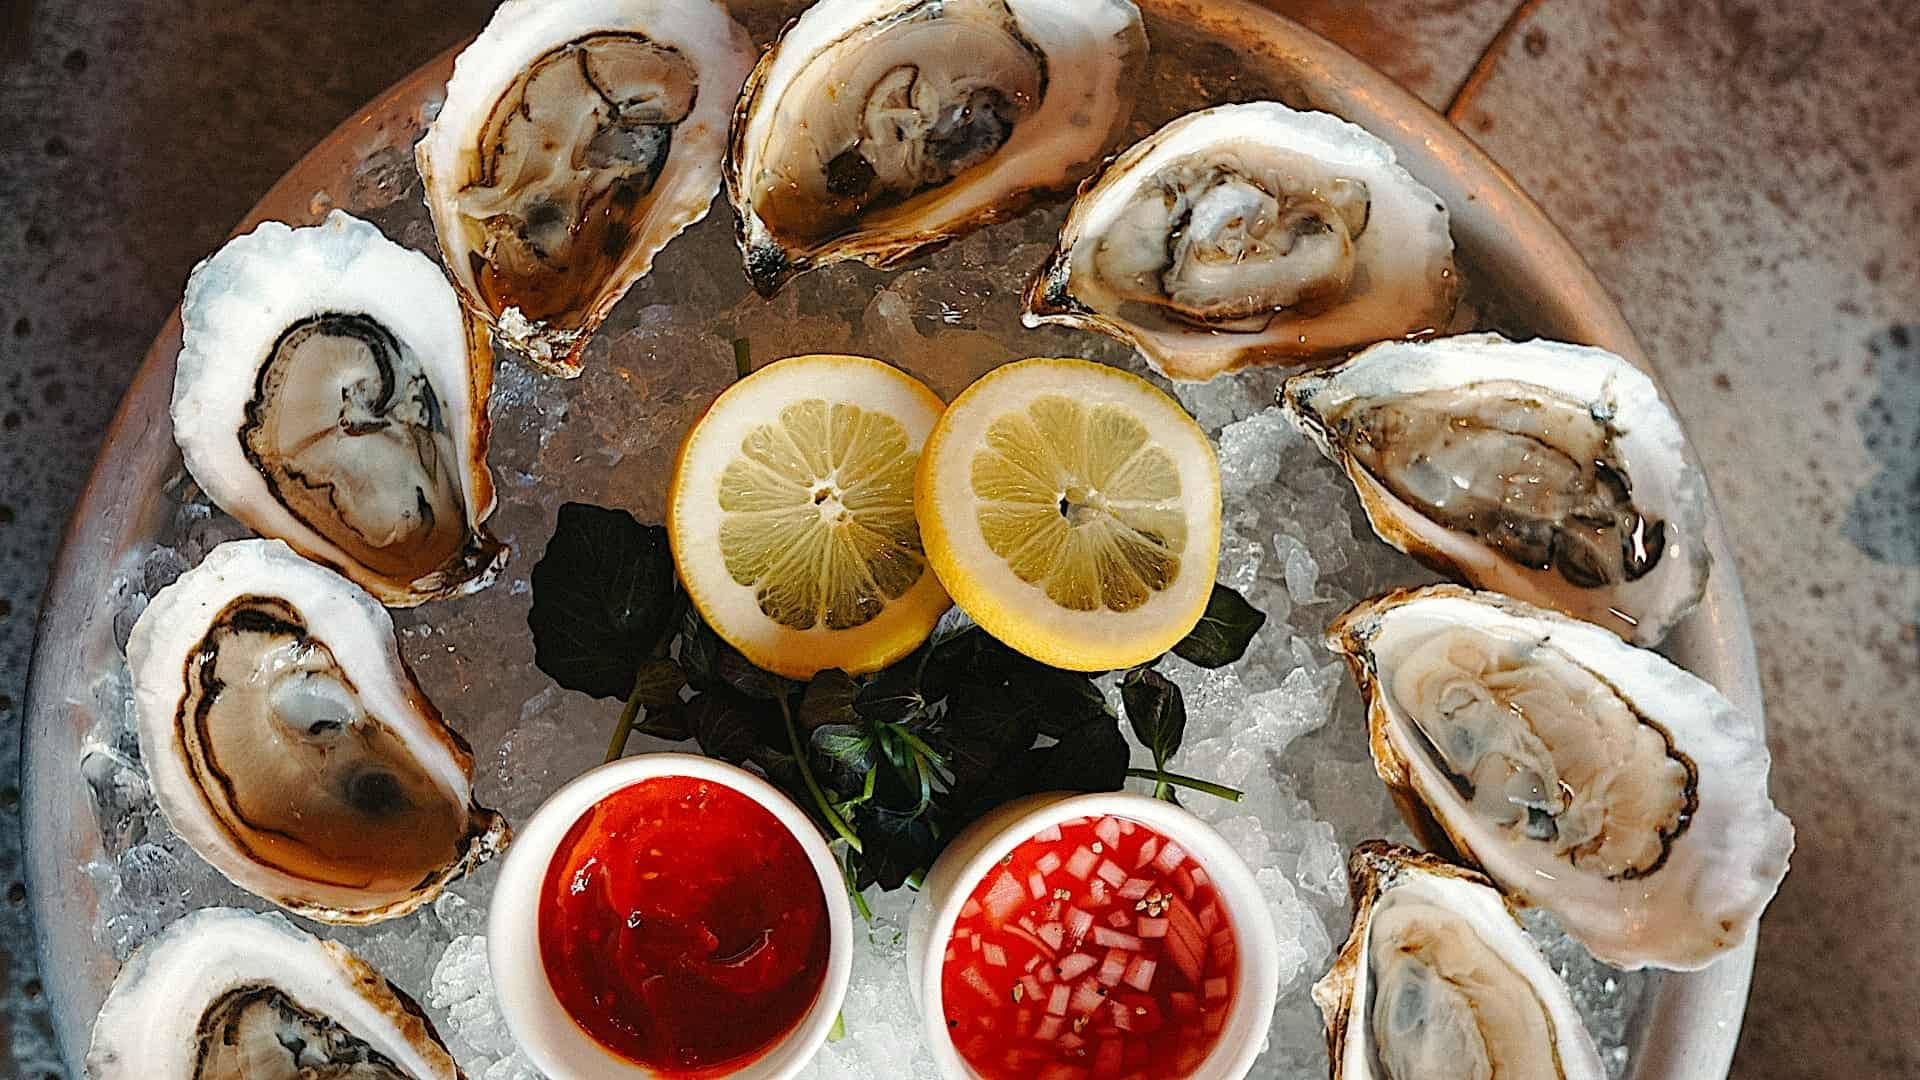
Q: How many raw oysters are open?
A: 9